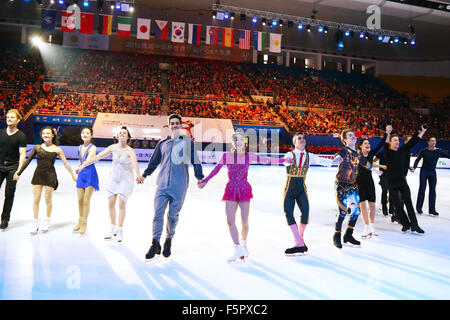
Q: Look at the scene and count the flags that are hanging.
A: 14